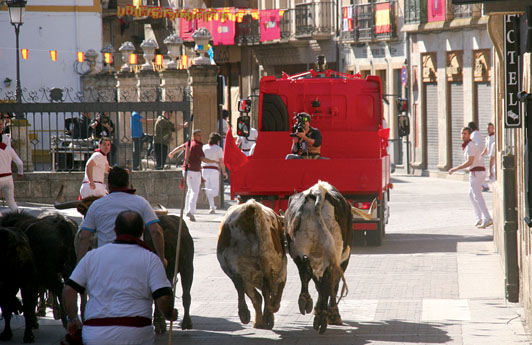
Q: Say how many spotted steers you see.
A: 2